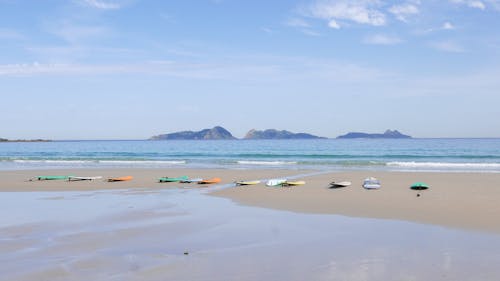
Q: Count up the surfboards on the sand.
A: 12